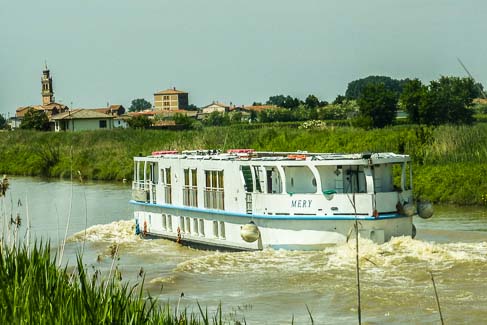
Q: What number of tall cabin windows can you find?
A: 3